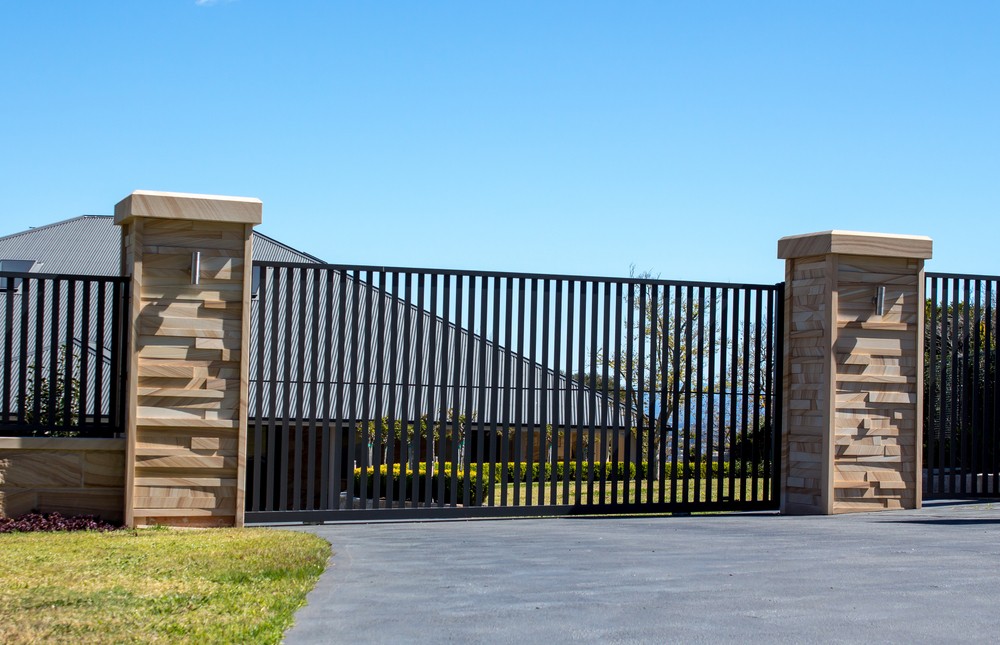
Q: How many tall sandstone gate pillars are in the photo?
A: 2